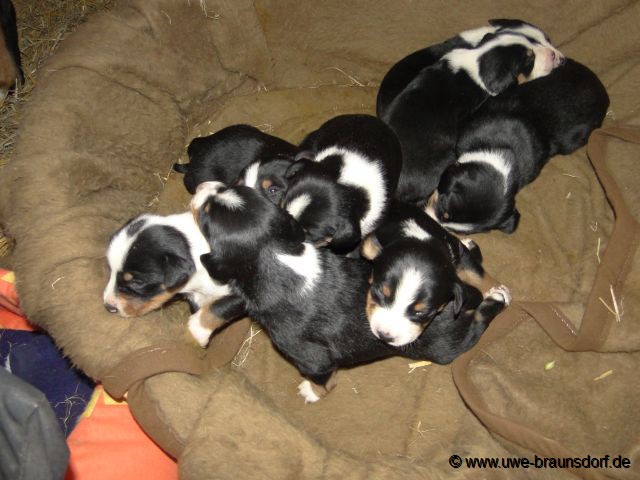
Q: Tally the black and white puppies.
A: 8